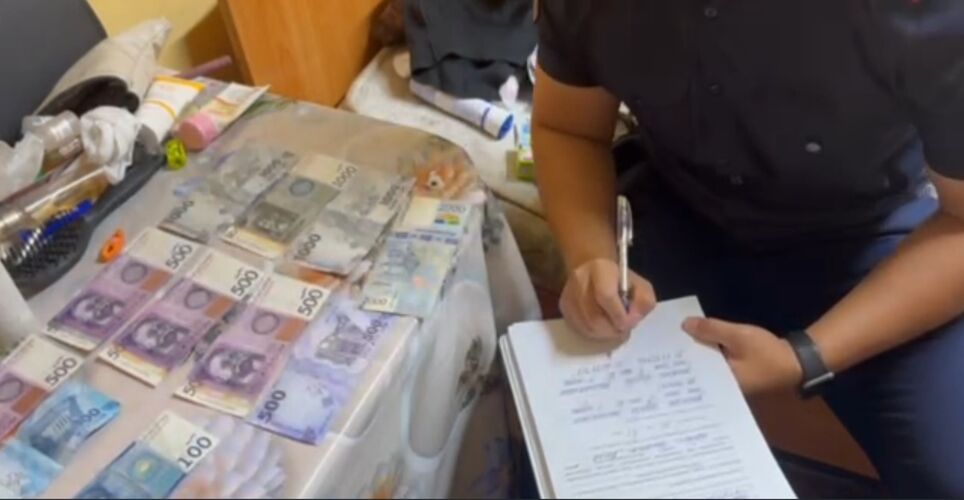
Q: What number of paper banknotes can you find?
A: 11